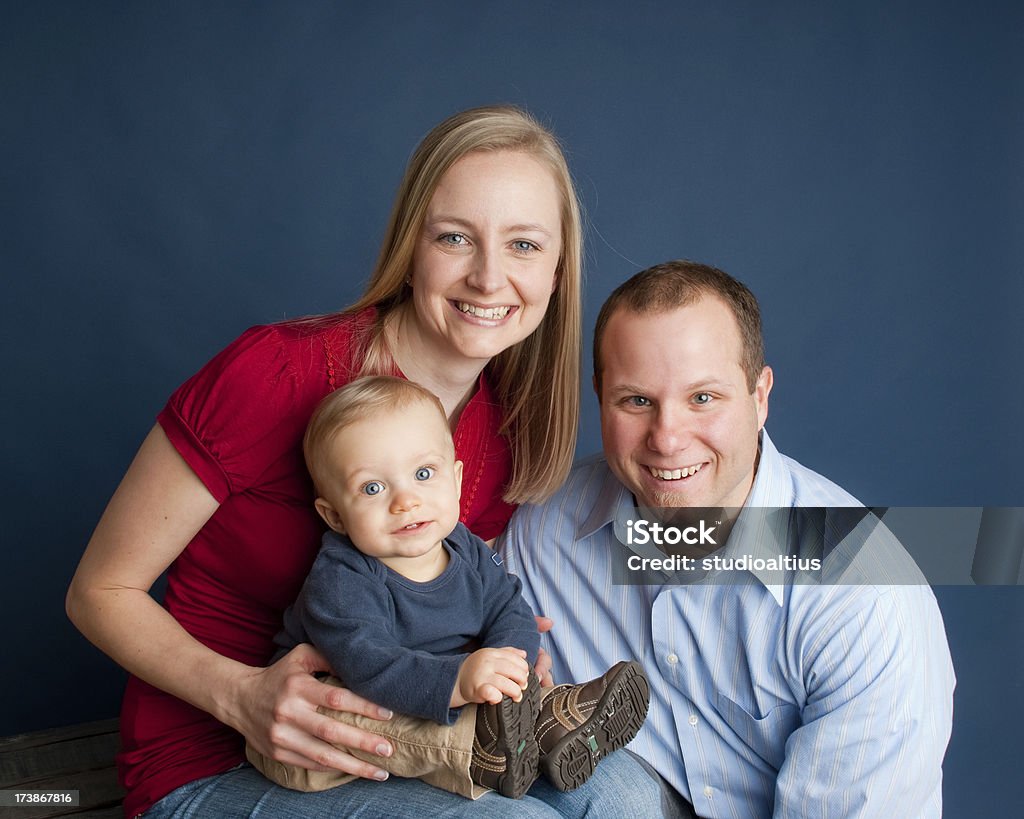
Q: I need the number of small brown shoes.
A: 2